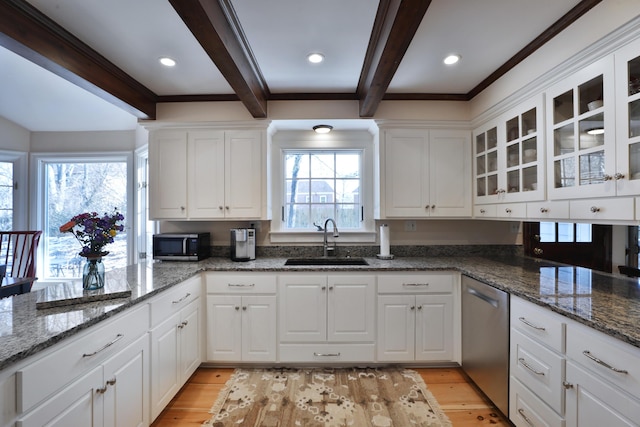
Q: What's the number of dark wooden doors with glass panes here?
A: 1